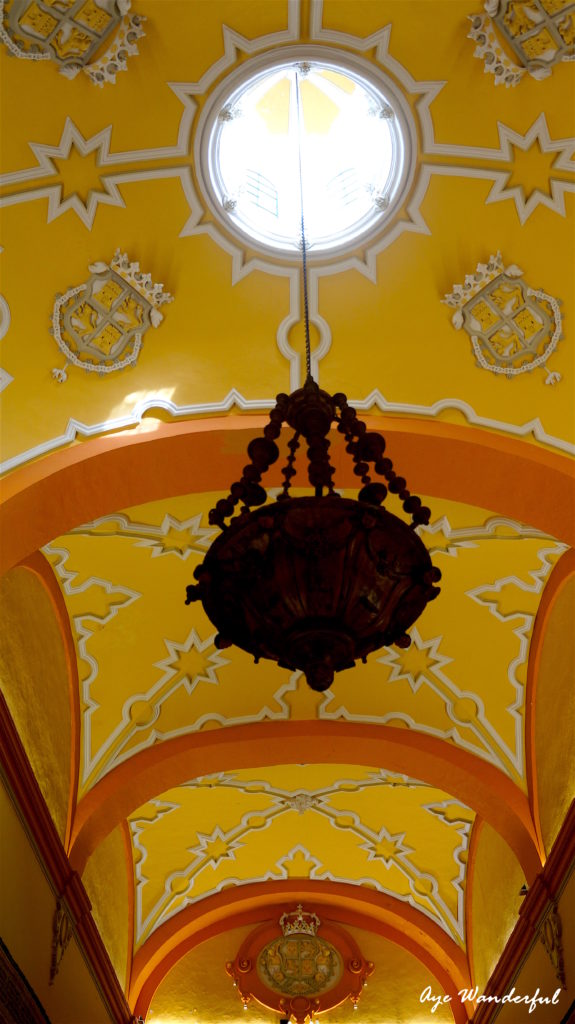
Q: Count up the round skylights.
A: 1